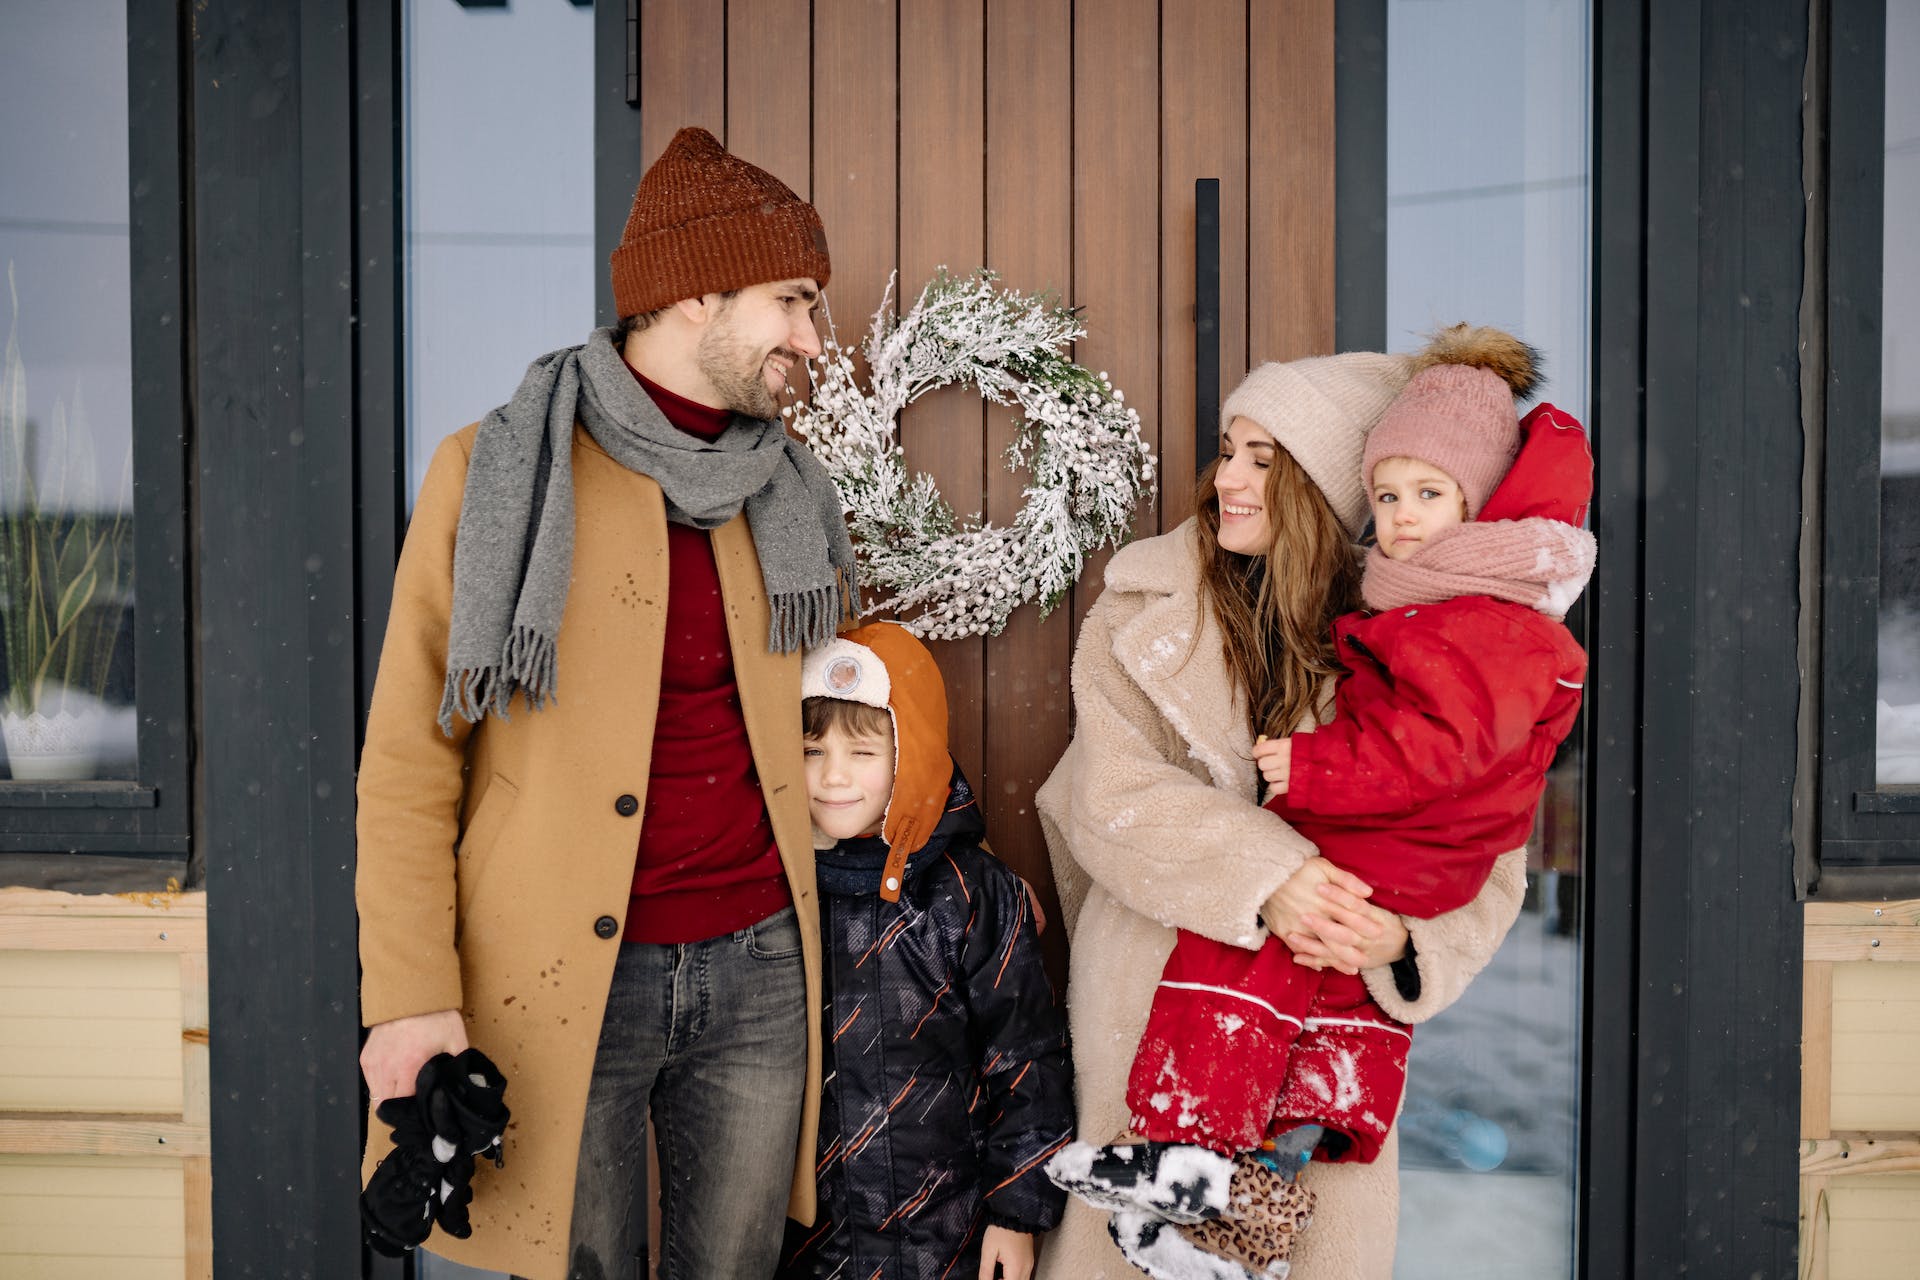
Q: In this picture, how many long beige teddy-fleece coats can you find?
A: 1